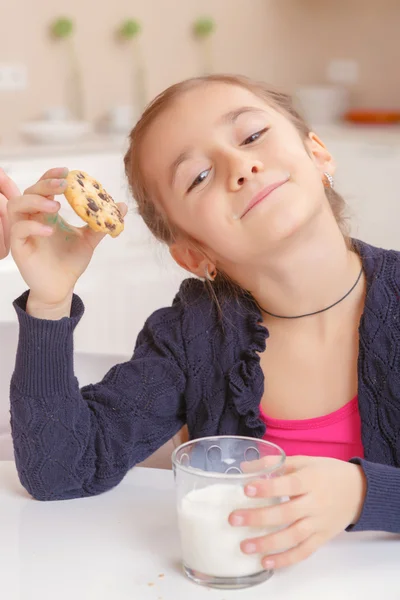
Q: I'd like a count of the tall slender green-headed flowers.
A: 3